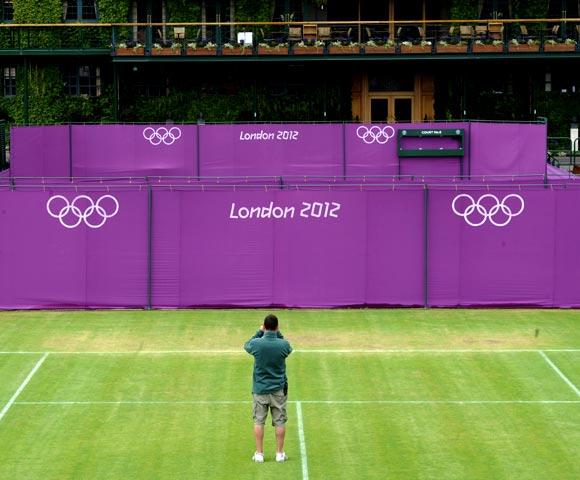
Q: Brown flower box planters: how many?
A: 13